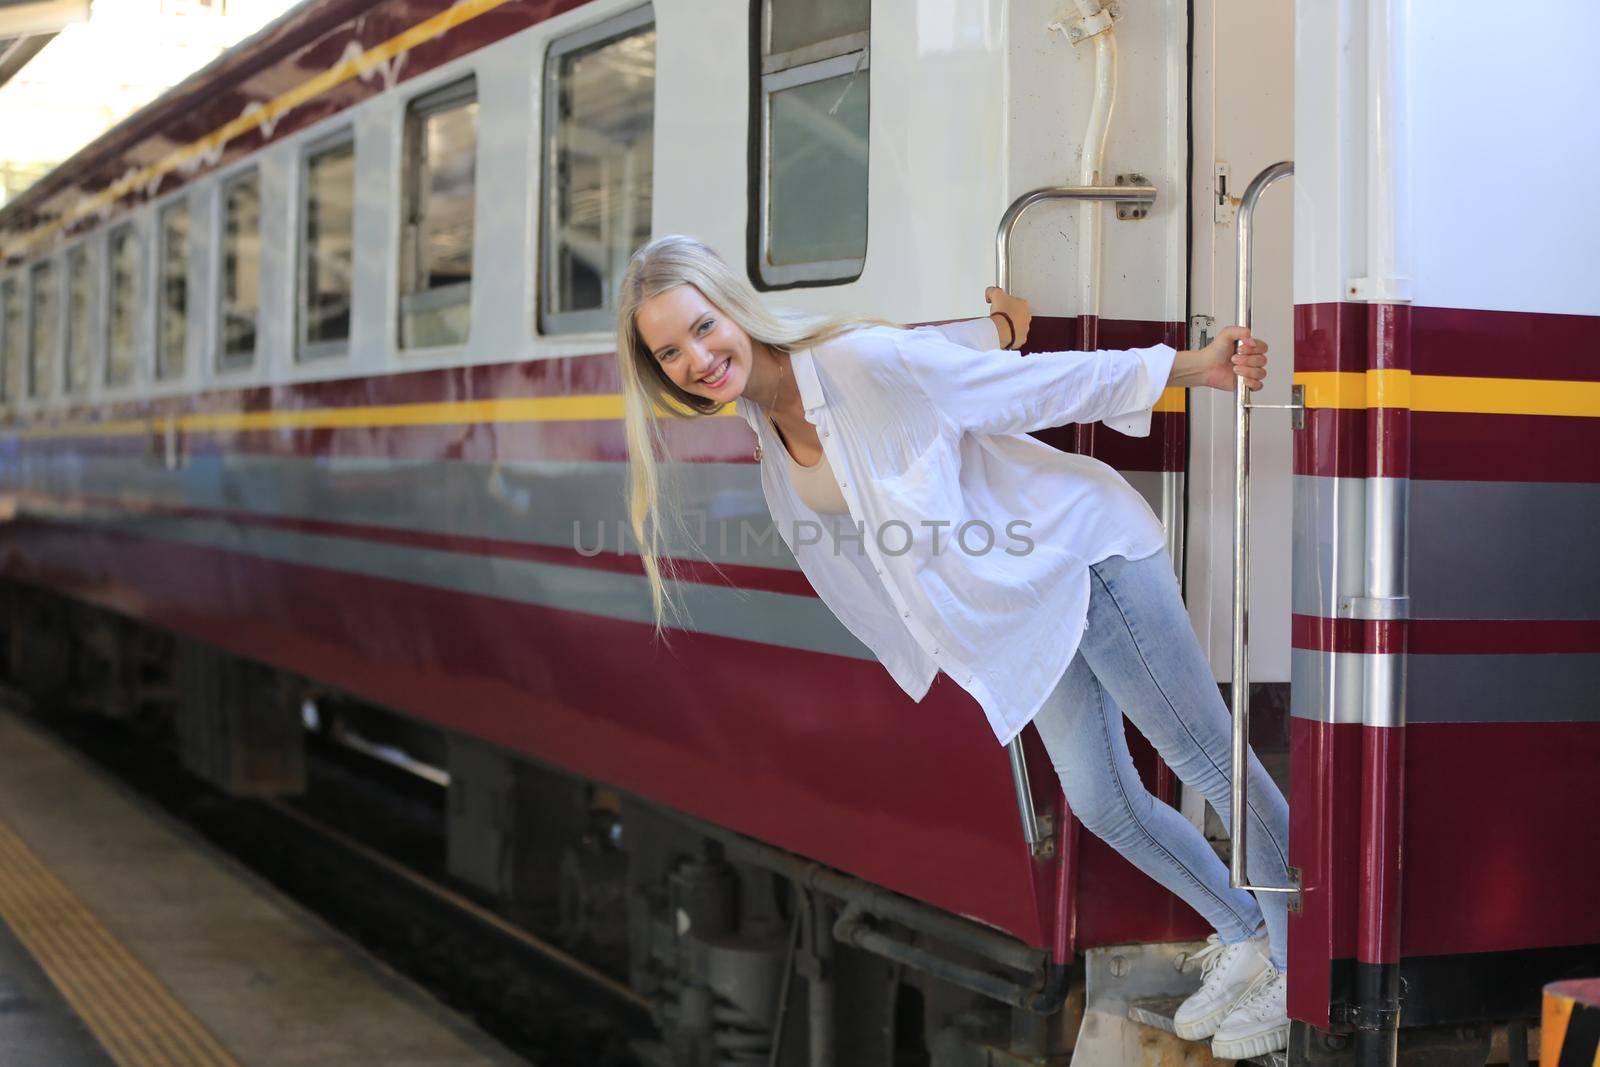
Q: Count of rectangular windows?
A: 10